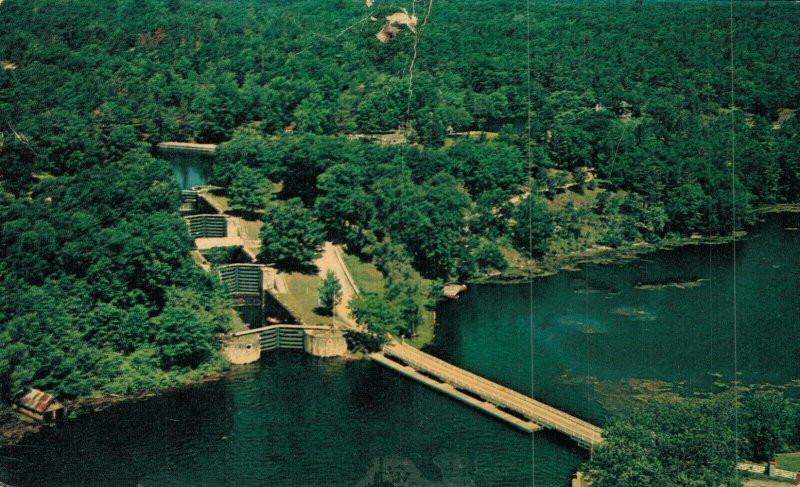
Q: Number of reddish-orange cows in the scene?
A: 0